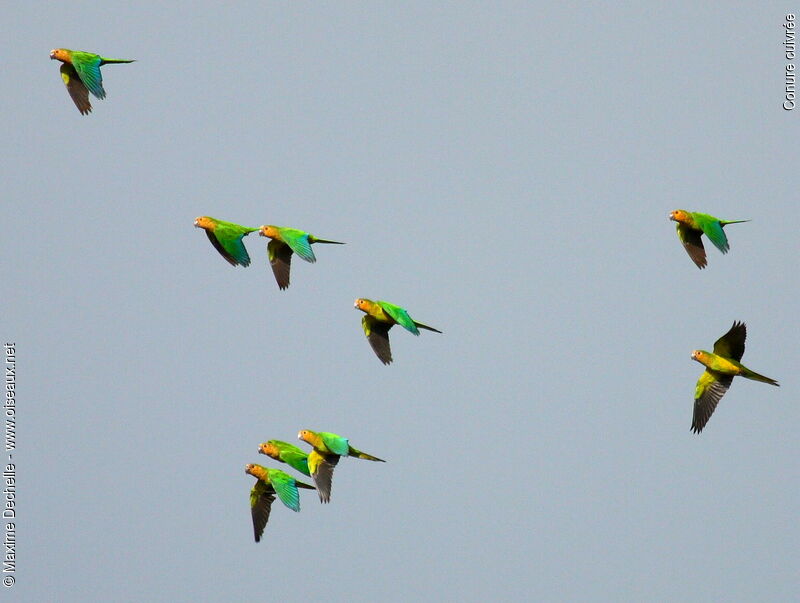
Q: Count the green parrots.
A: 9